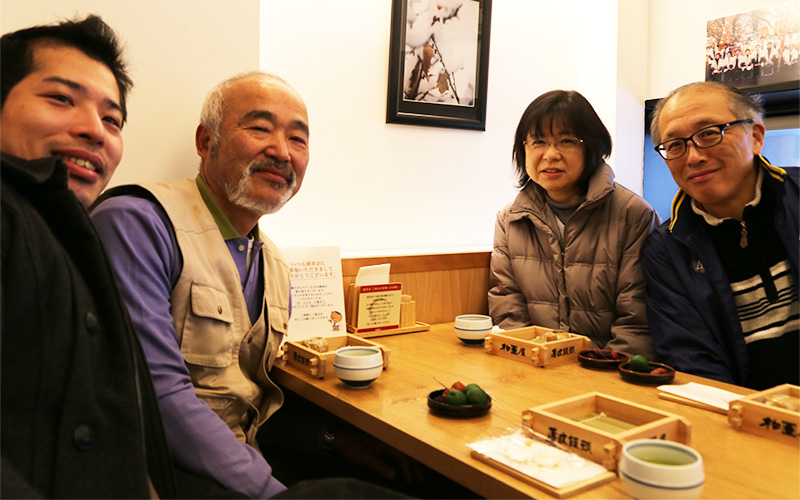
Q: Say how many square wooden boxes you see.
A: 4